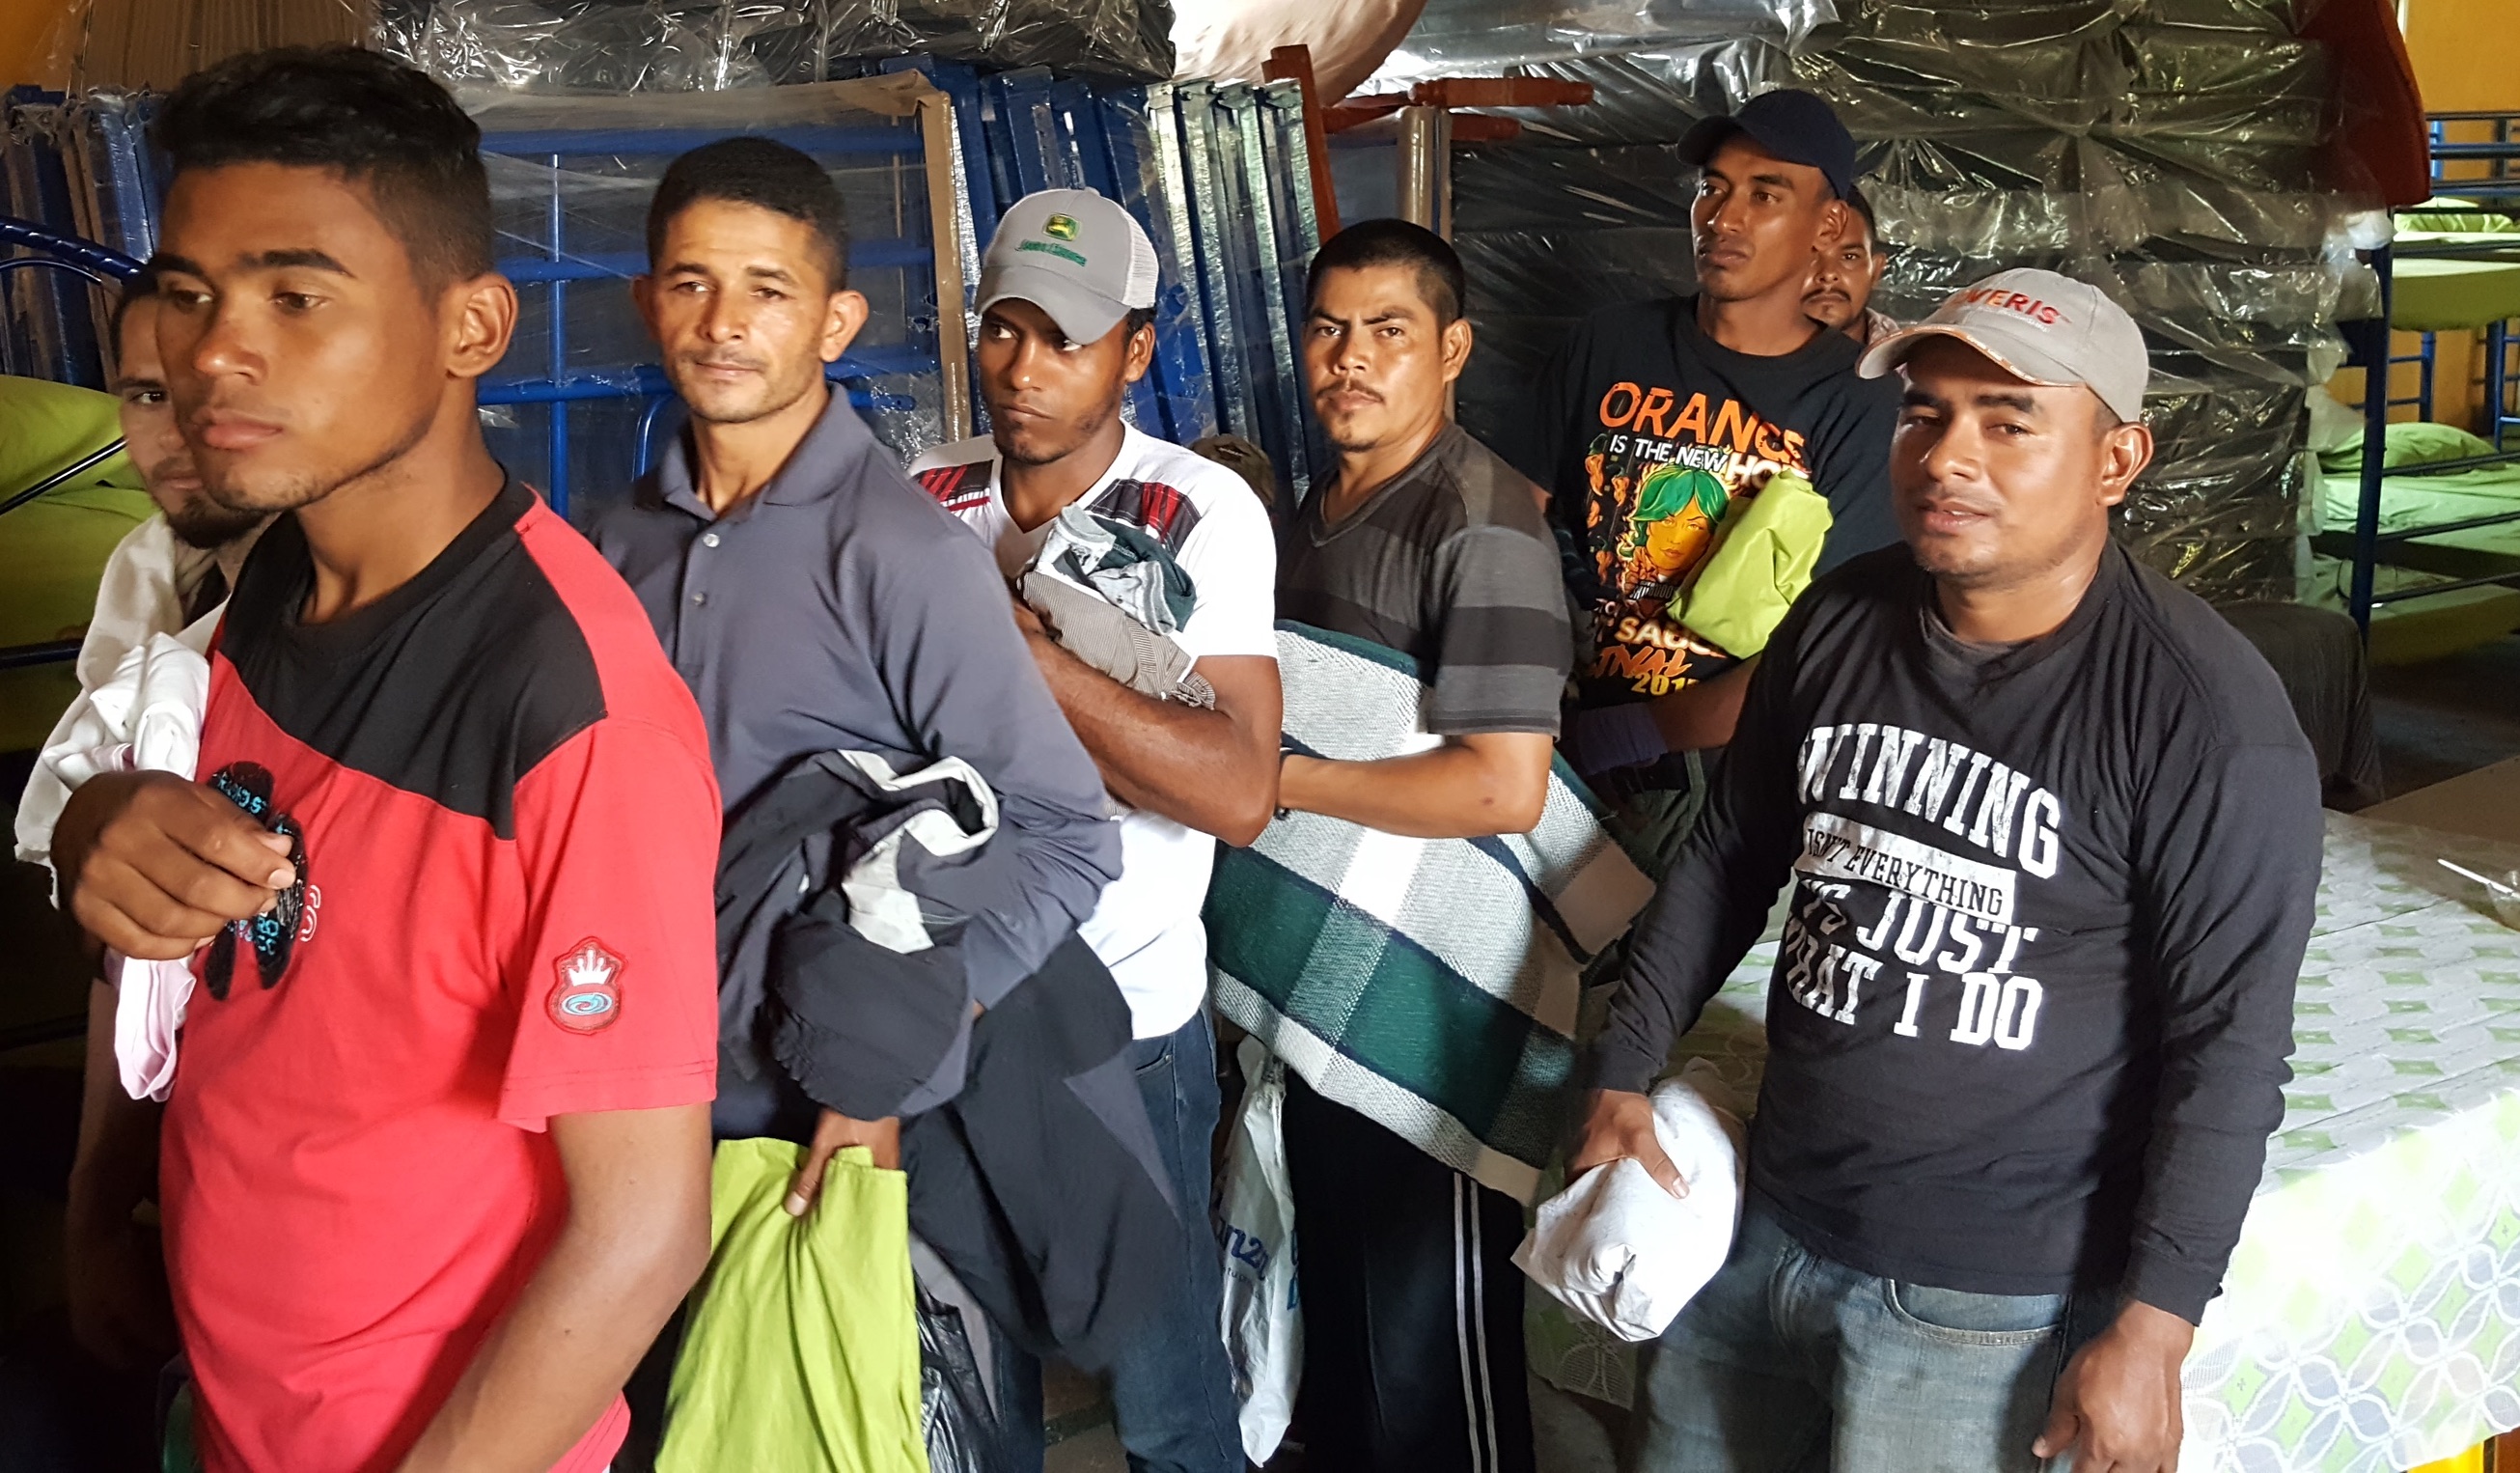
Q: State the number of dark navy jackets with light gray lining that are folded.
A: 1